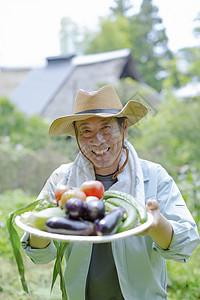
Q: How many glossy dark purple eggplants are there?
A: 4